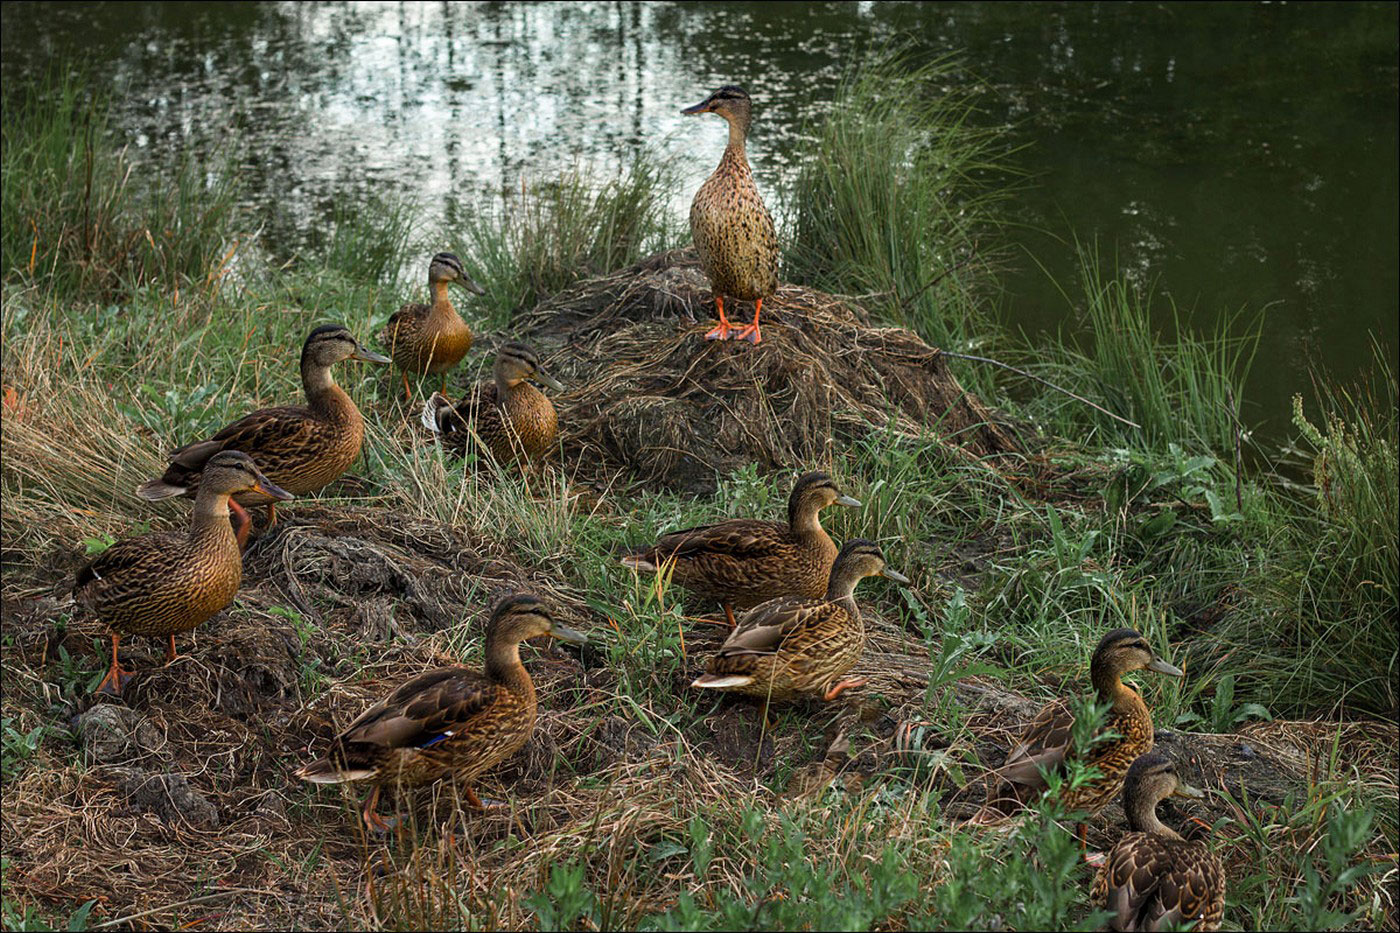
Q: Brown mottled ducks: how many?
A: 10